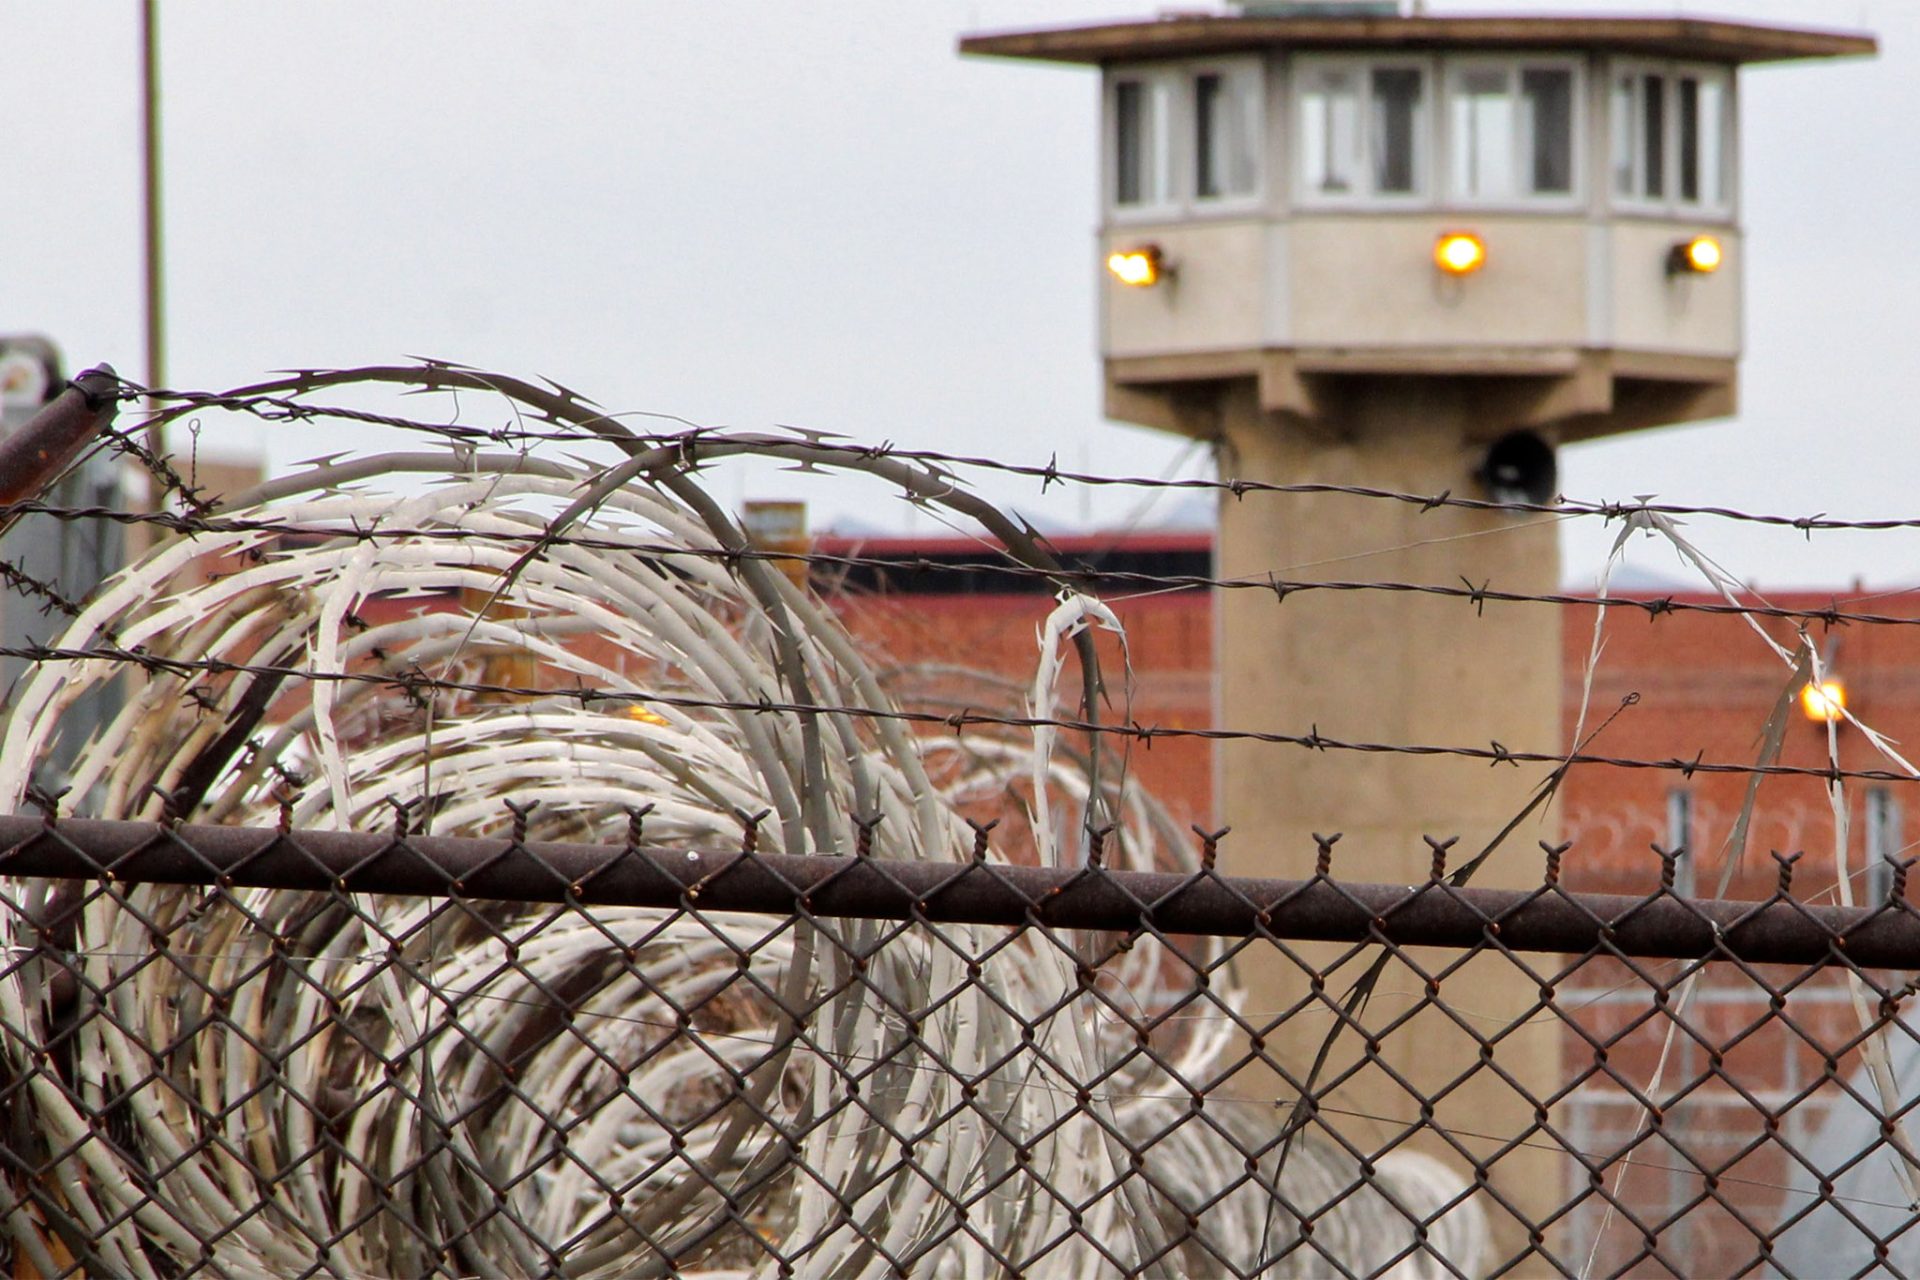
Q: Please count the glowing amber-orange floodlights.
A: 4